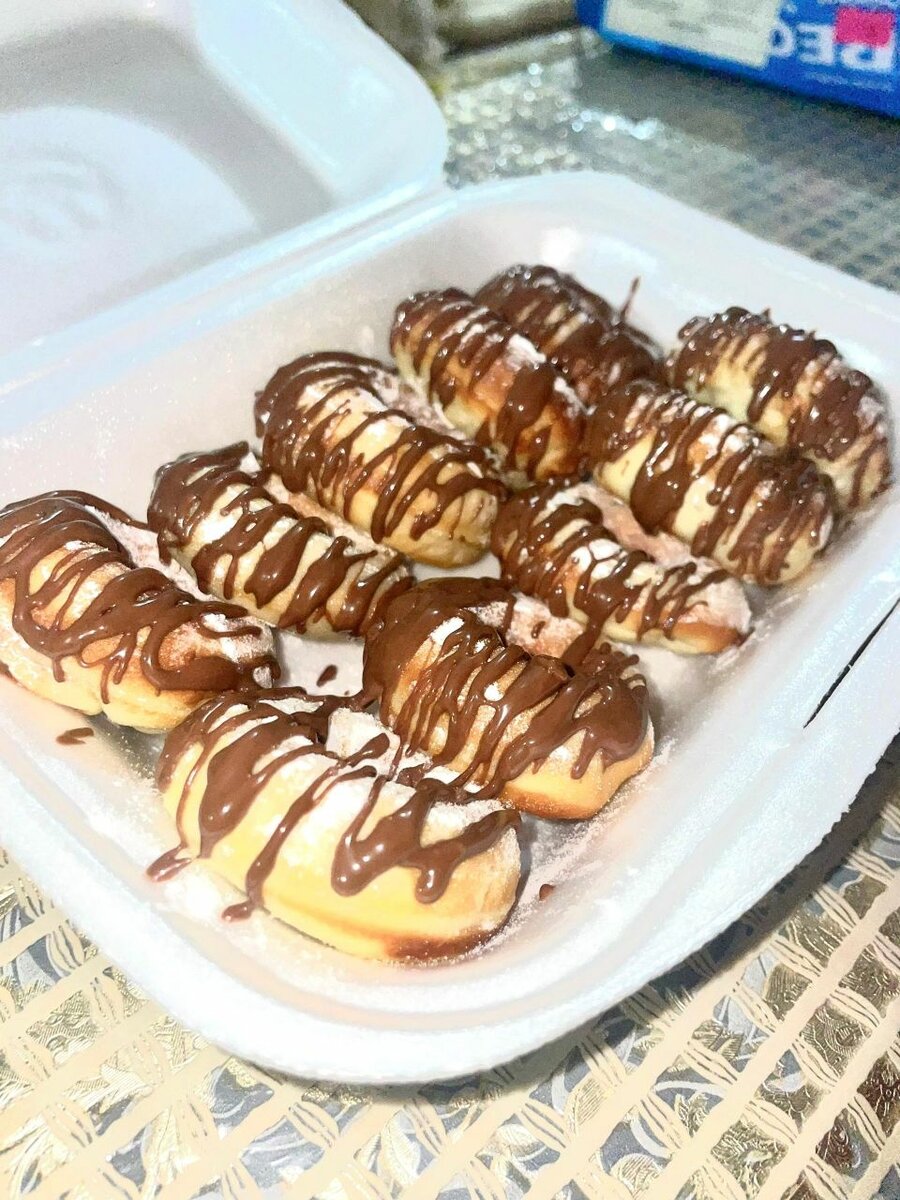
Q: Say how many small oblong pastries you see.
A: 10